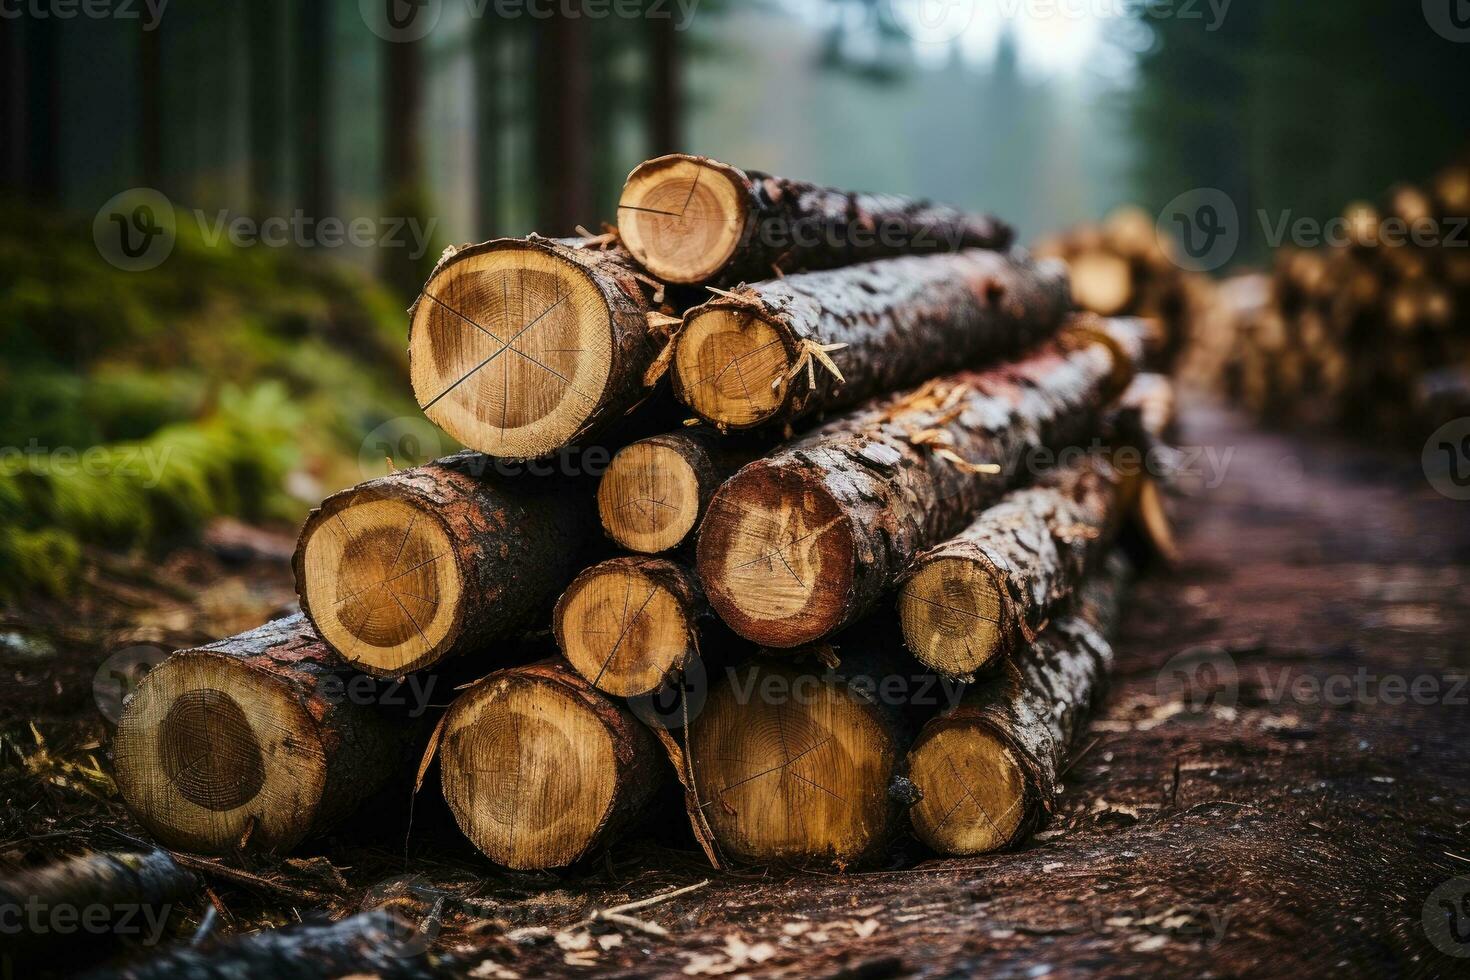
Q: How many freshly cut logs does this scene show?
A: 12